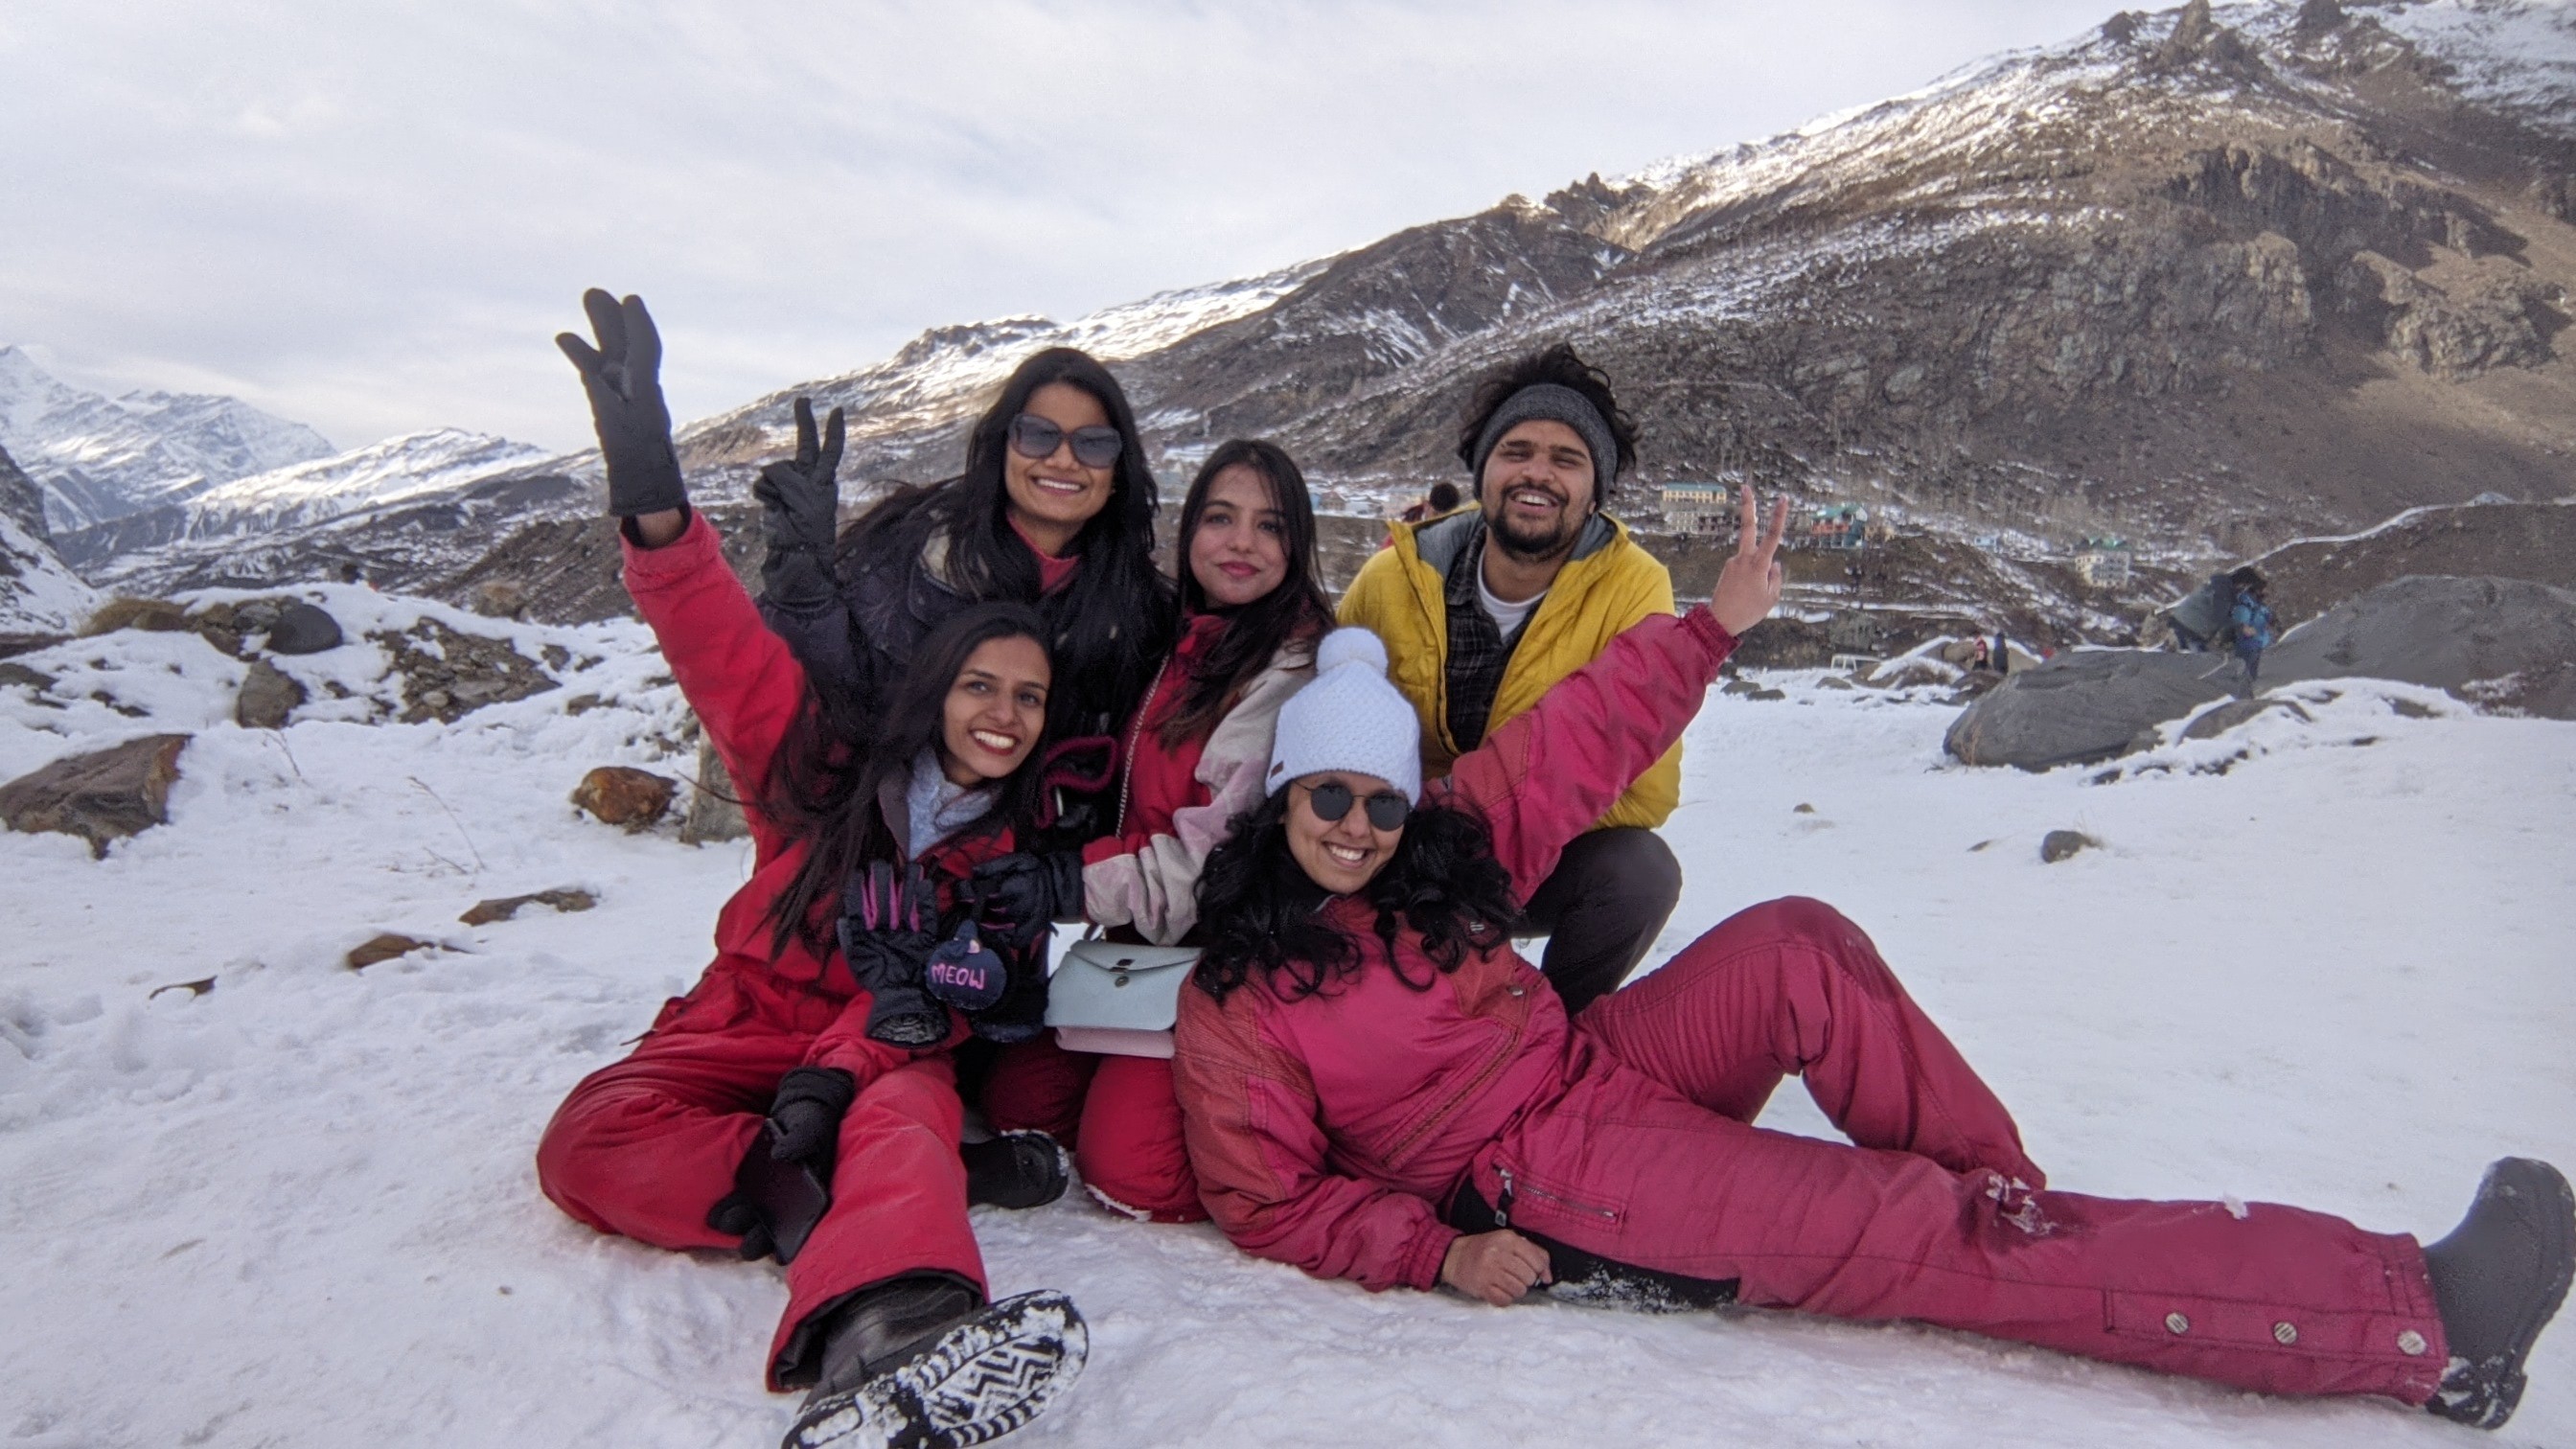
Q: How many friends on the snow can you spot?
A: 5